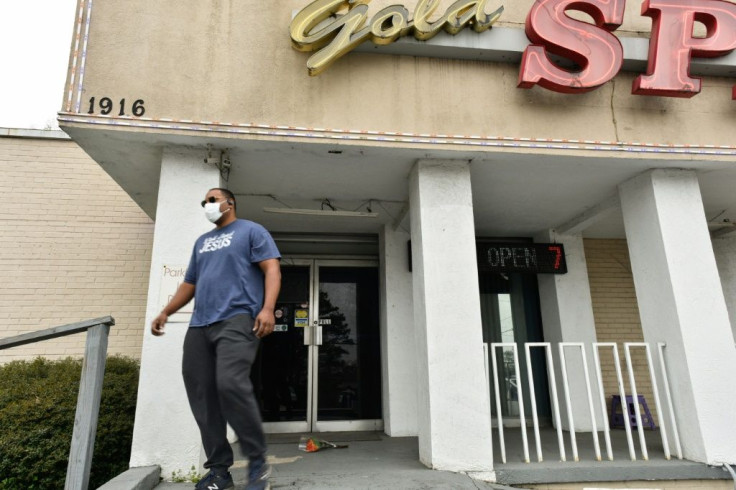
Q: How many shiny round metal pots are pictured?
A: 0